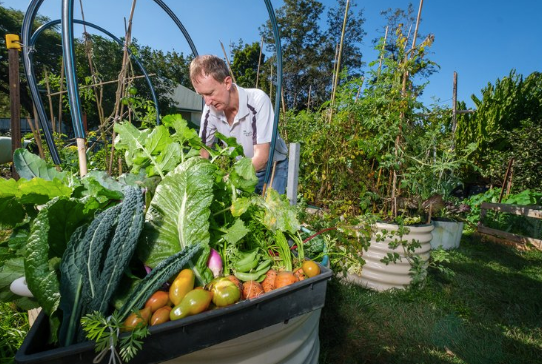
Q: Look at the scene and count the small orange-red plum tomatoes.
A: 3